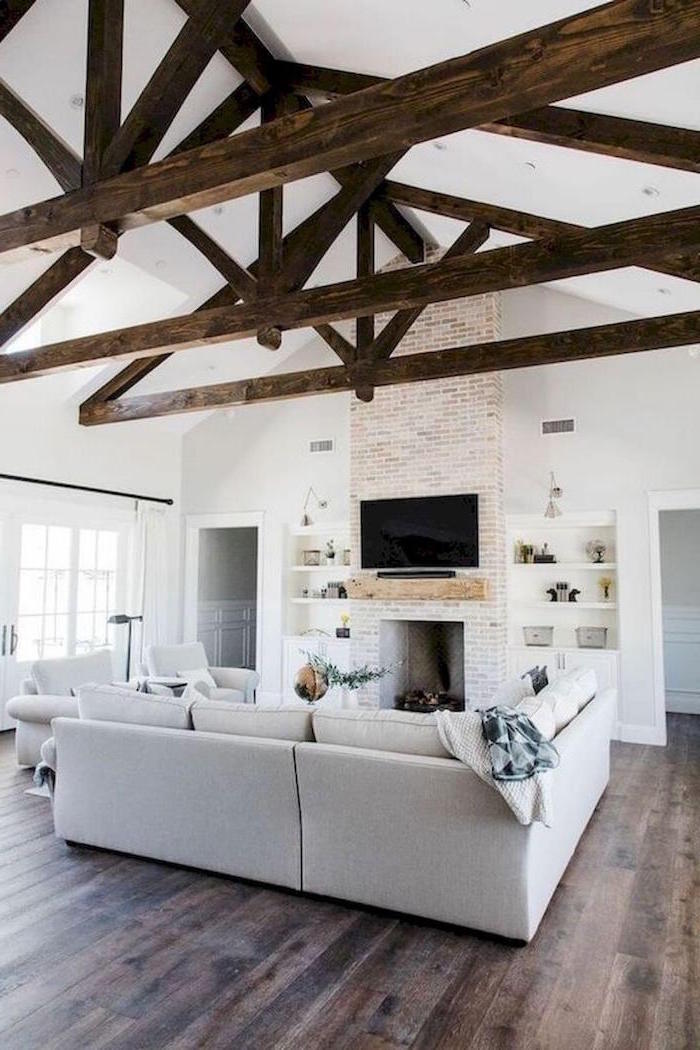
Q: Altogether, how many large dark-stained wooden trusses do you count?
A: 3